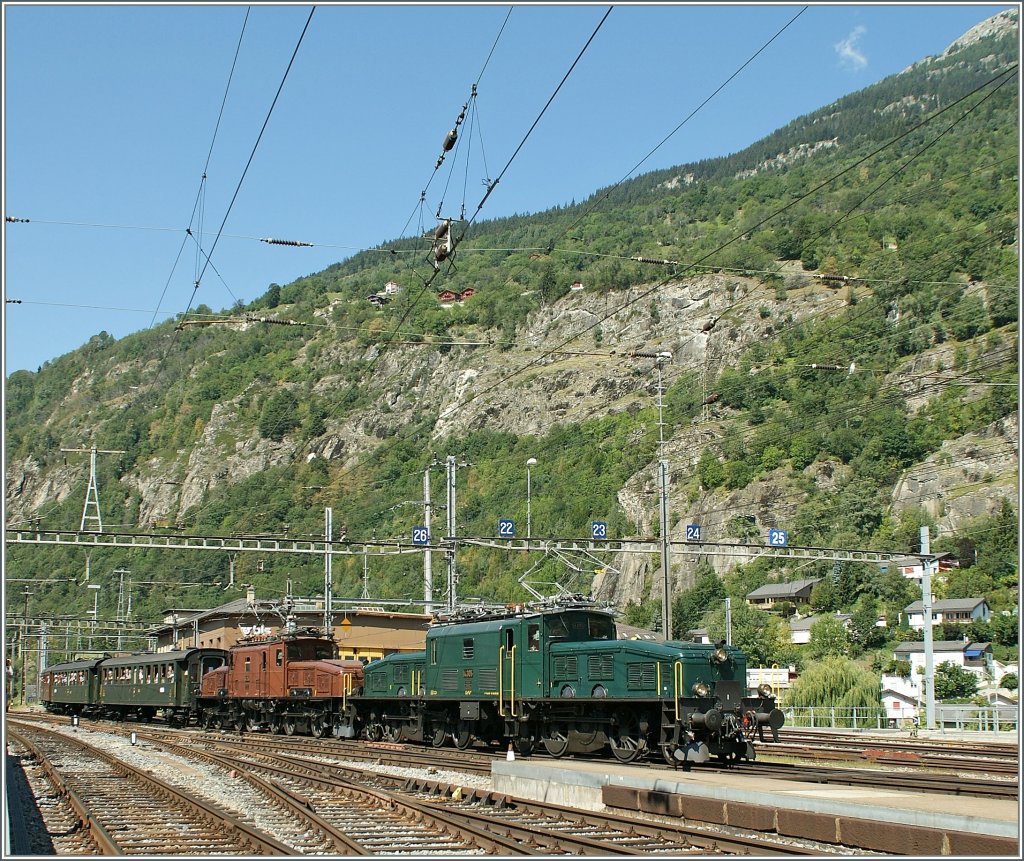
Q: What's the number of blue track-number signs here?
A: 5